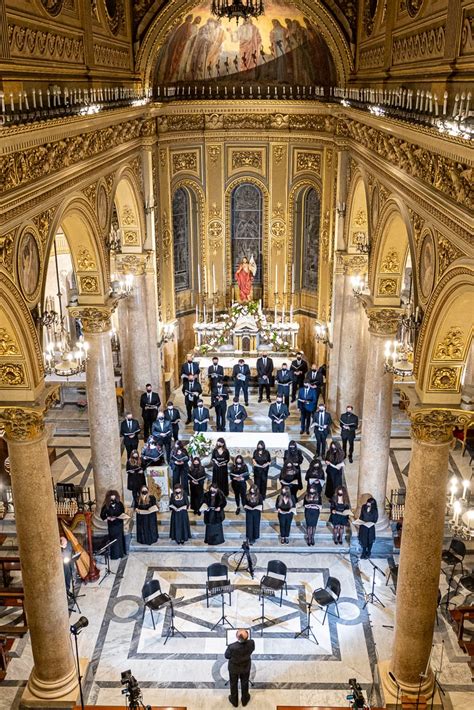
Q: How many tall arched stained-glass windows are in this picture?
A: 3